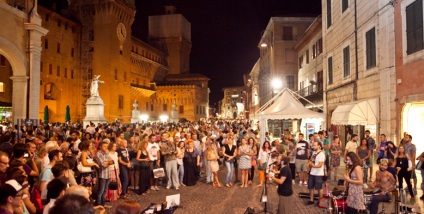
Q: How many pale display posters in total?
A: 1